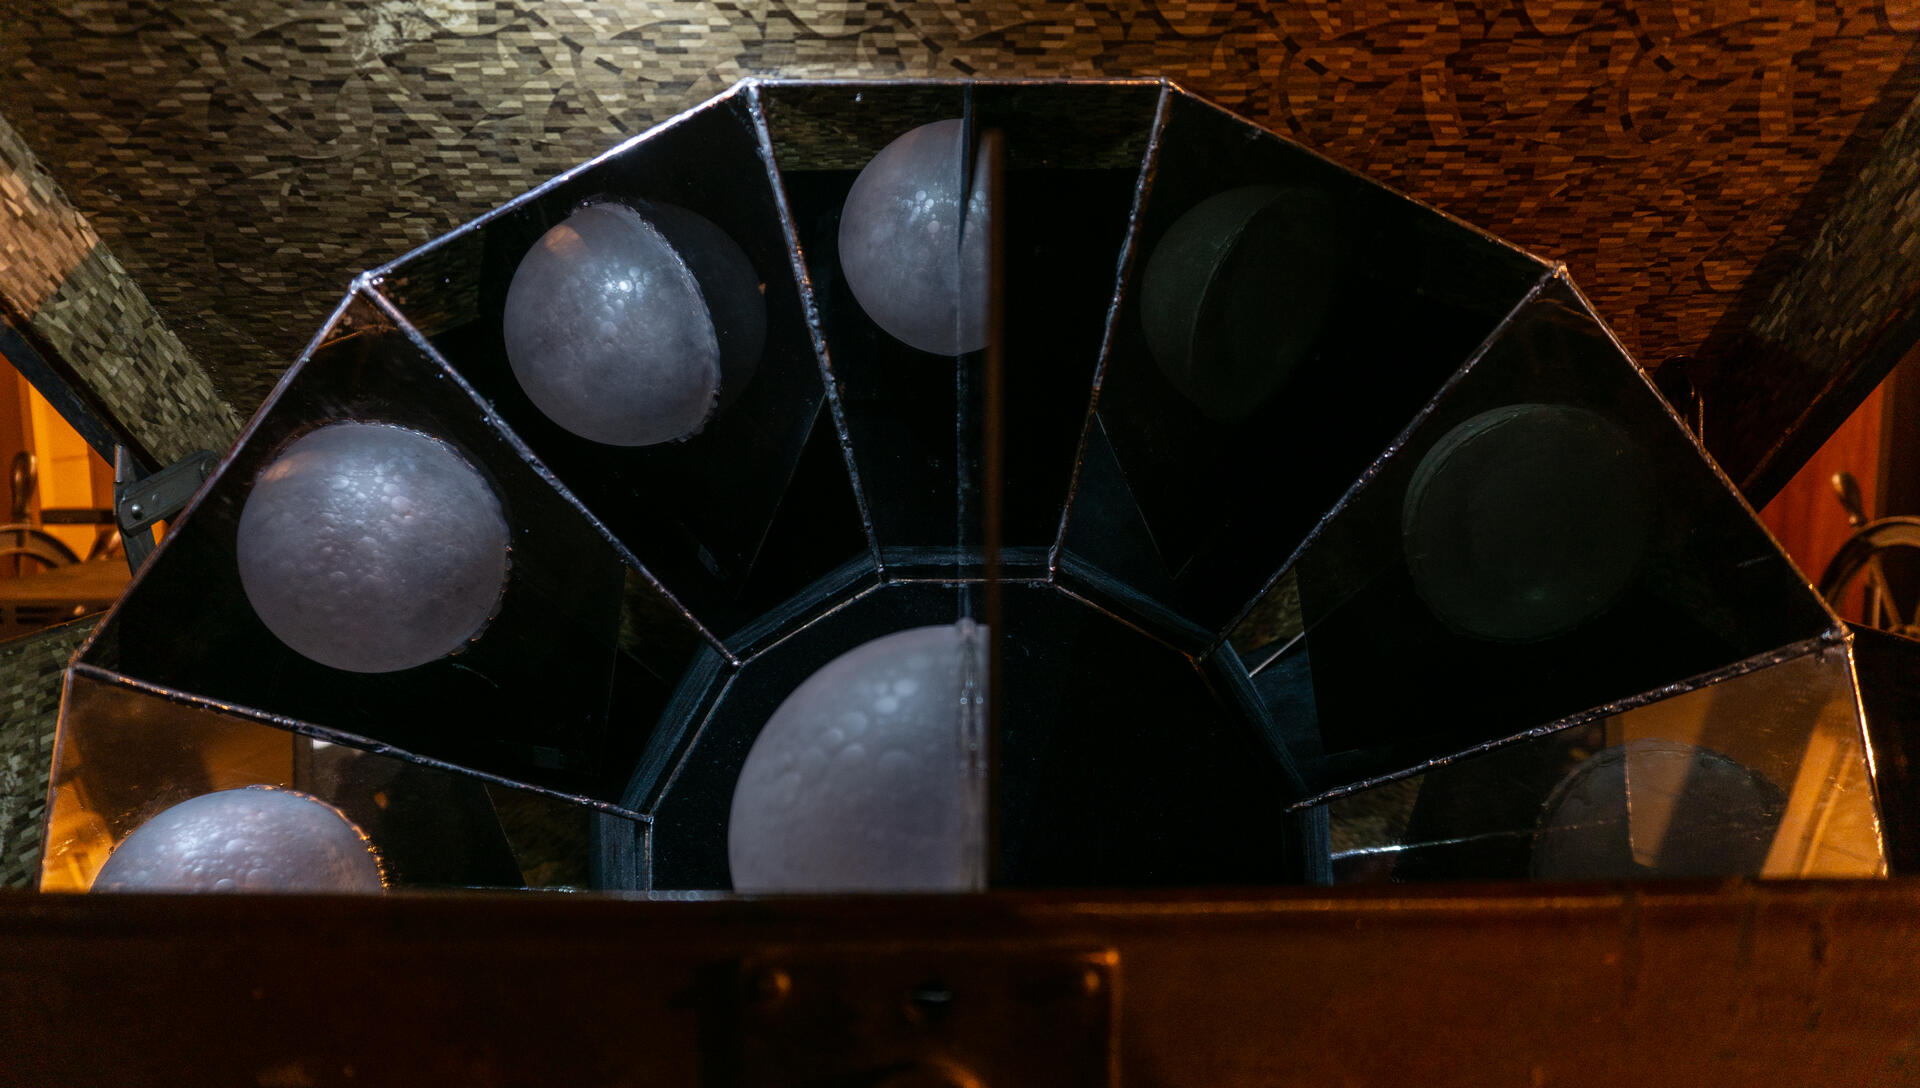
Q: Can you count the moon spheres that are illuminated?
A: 5